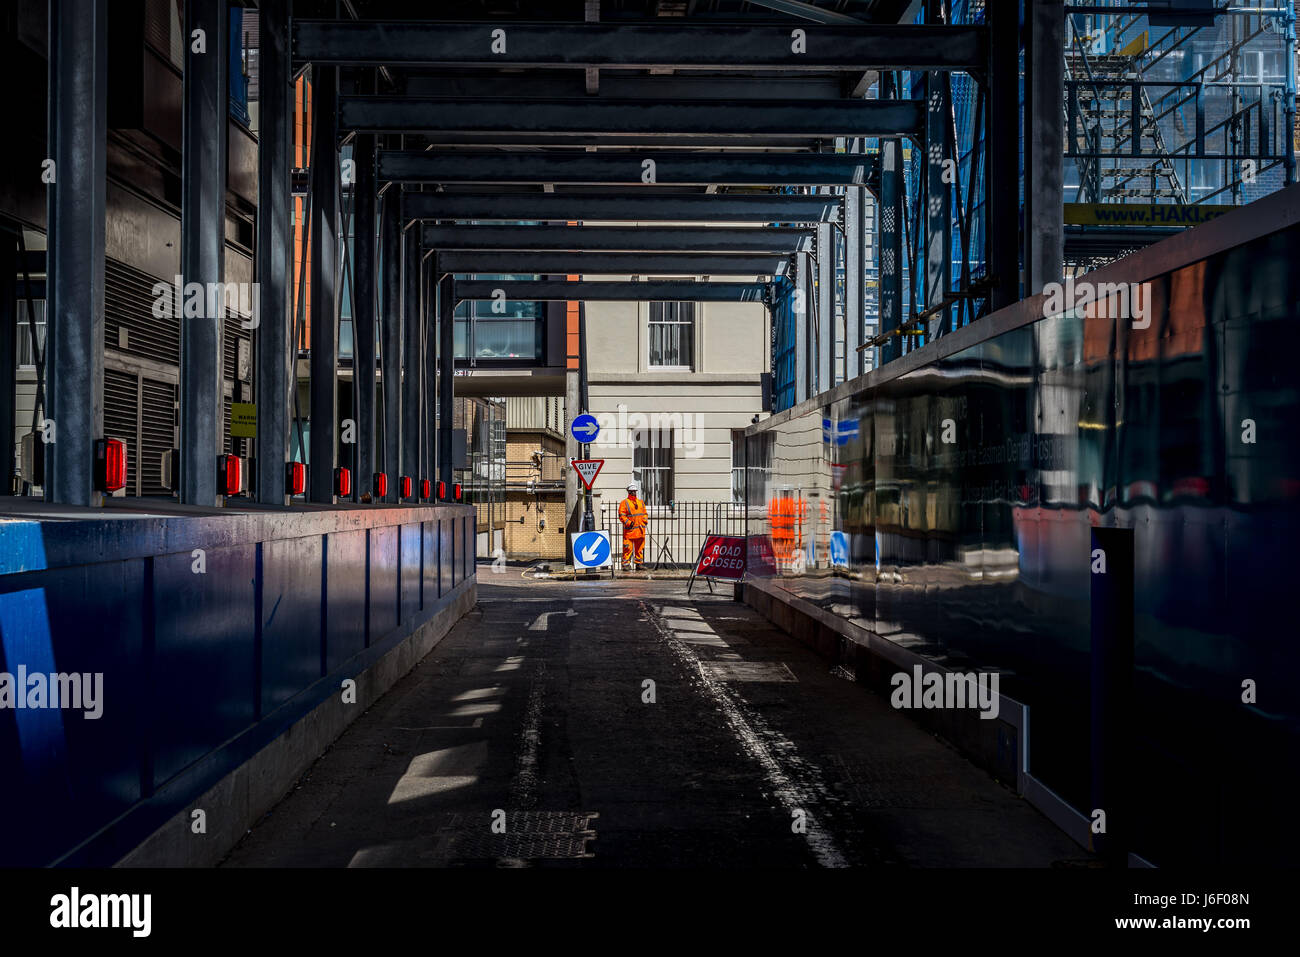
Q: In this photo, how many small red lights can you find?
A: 9